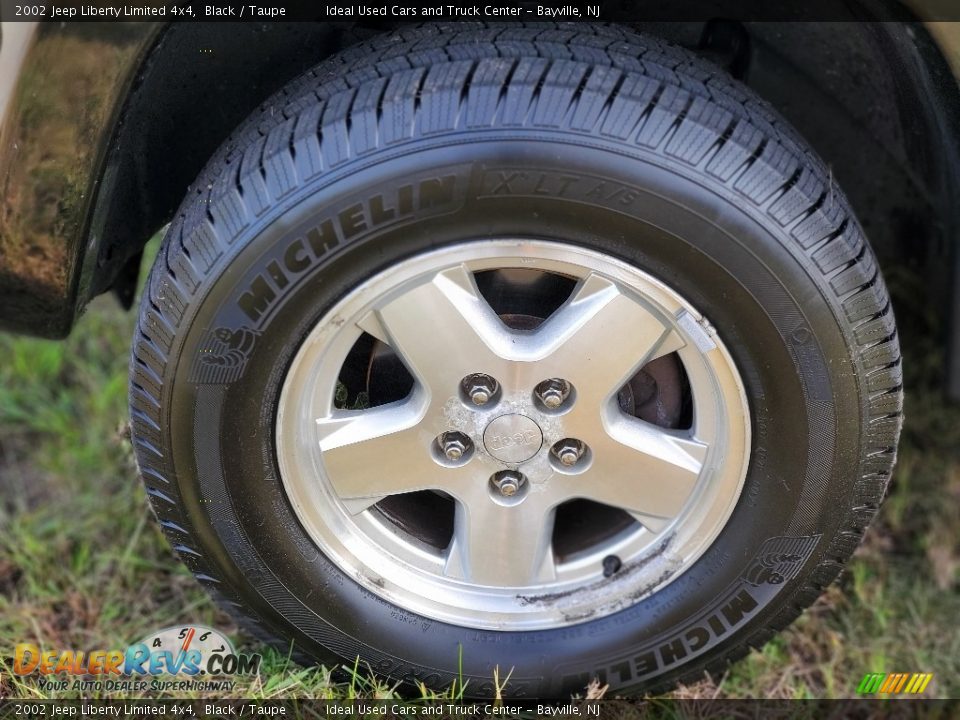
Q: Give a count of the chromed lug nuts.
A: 5